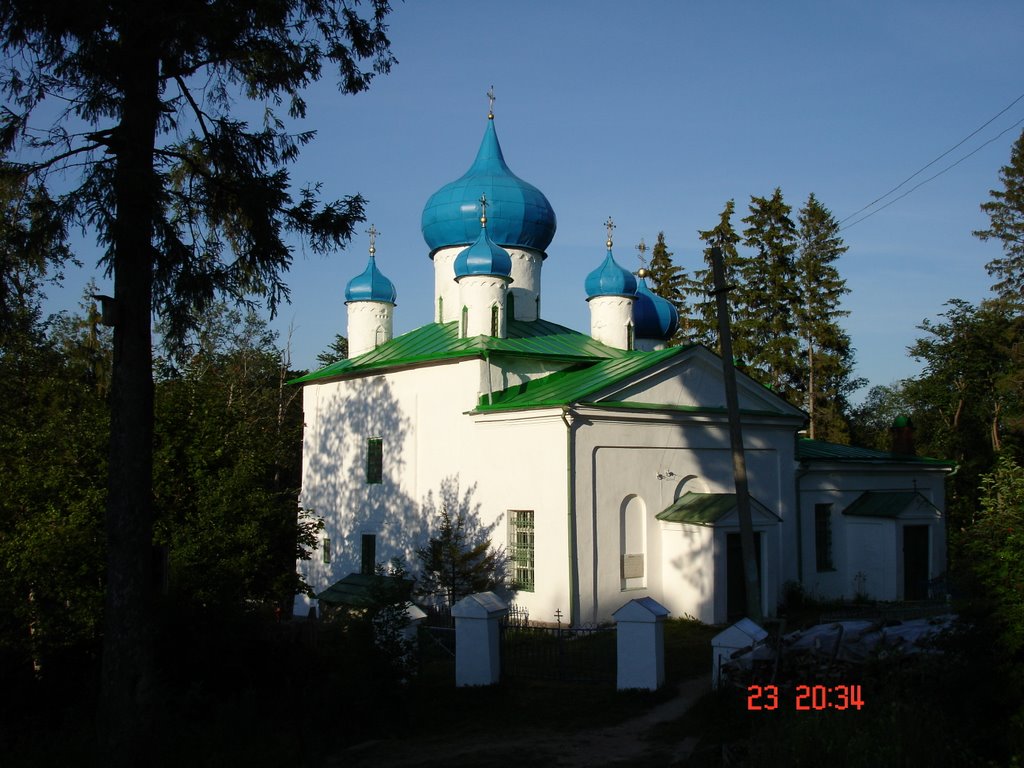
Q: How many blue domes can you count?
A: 5